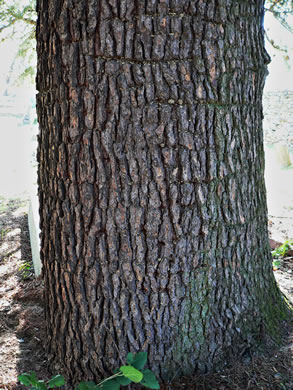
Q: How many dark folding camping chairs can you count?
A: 0